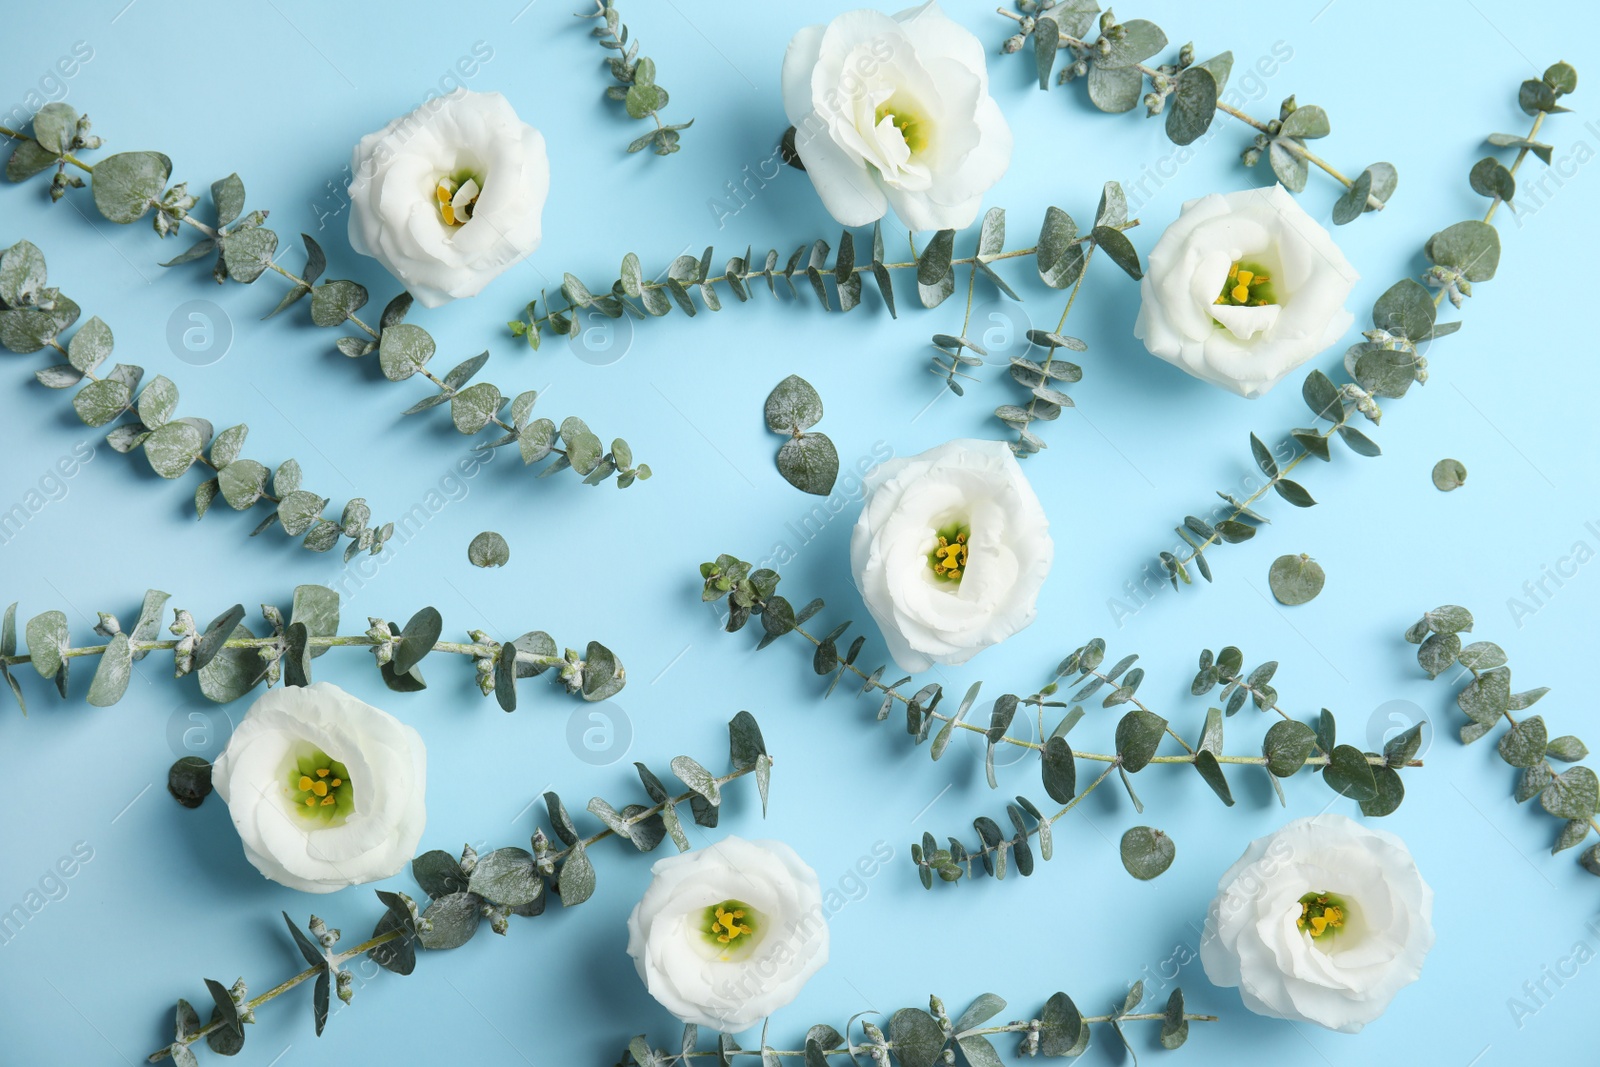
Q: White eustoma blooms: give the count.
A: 7